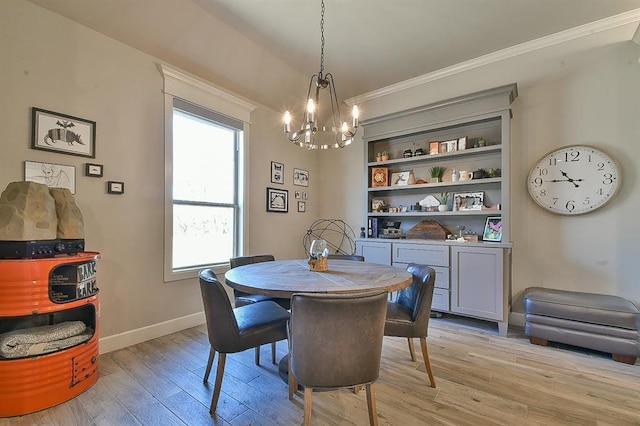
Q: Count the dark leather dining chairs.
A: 5